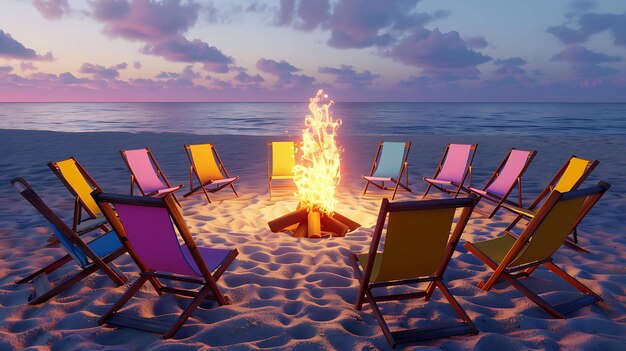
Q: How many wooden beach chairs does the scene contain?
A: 12